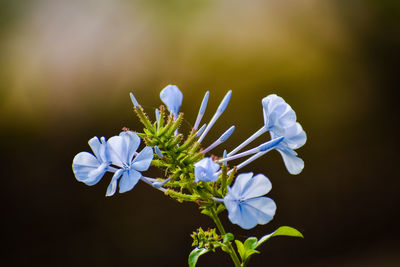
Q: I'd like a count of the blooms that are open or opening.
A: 7